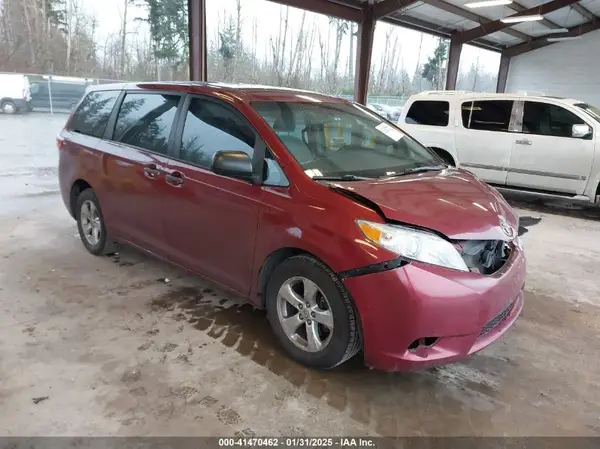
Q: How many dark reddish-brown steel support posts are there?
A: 4